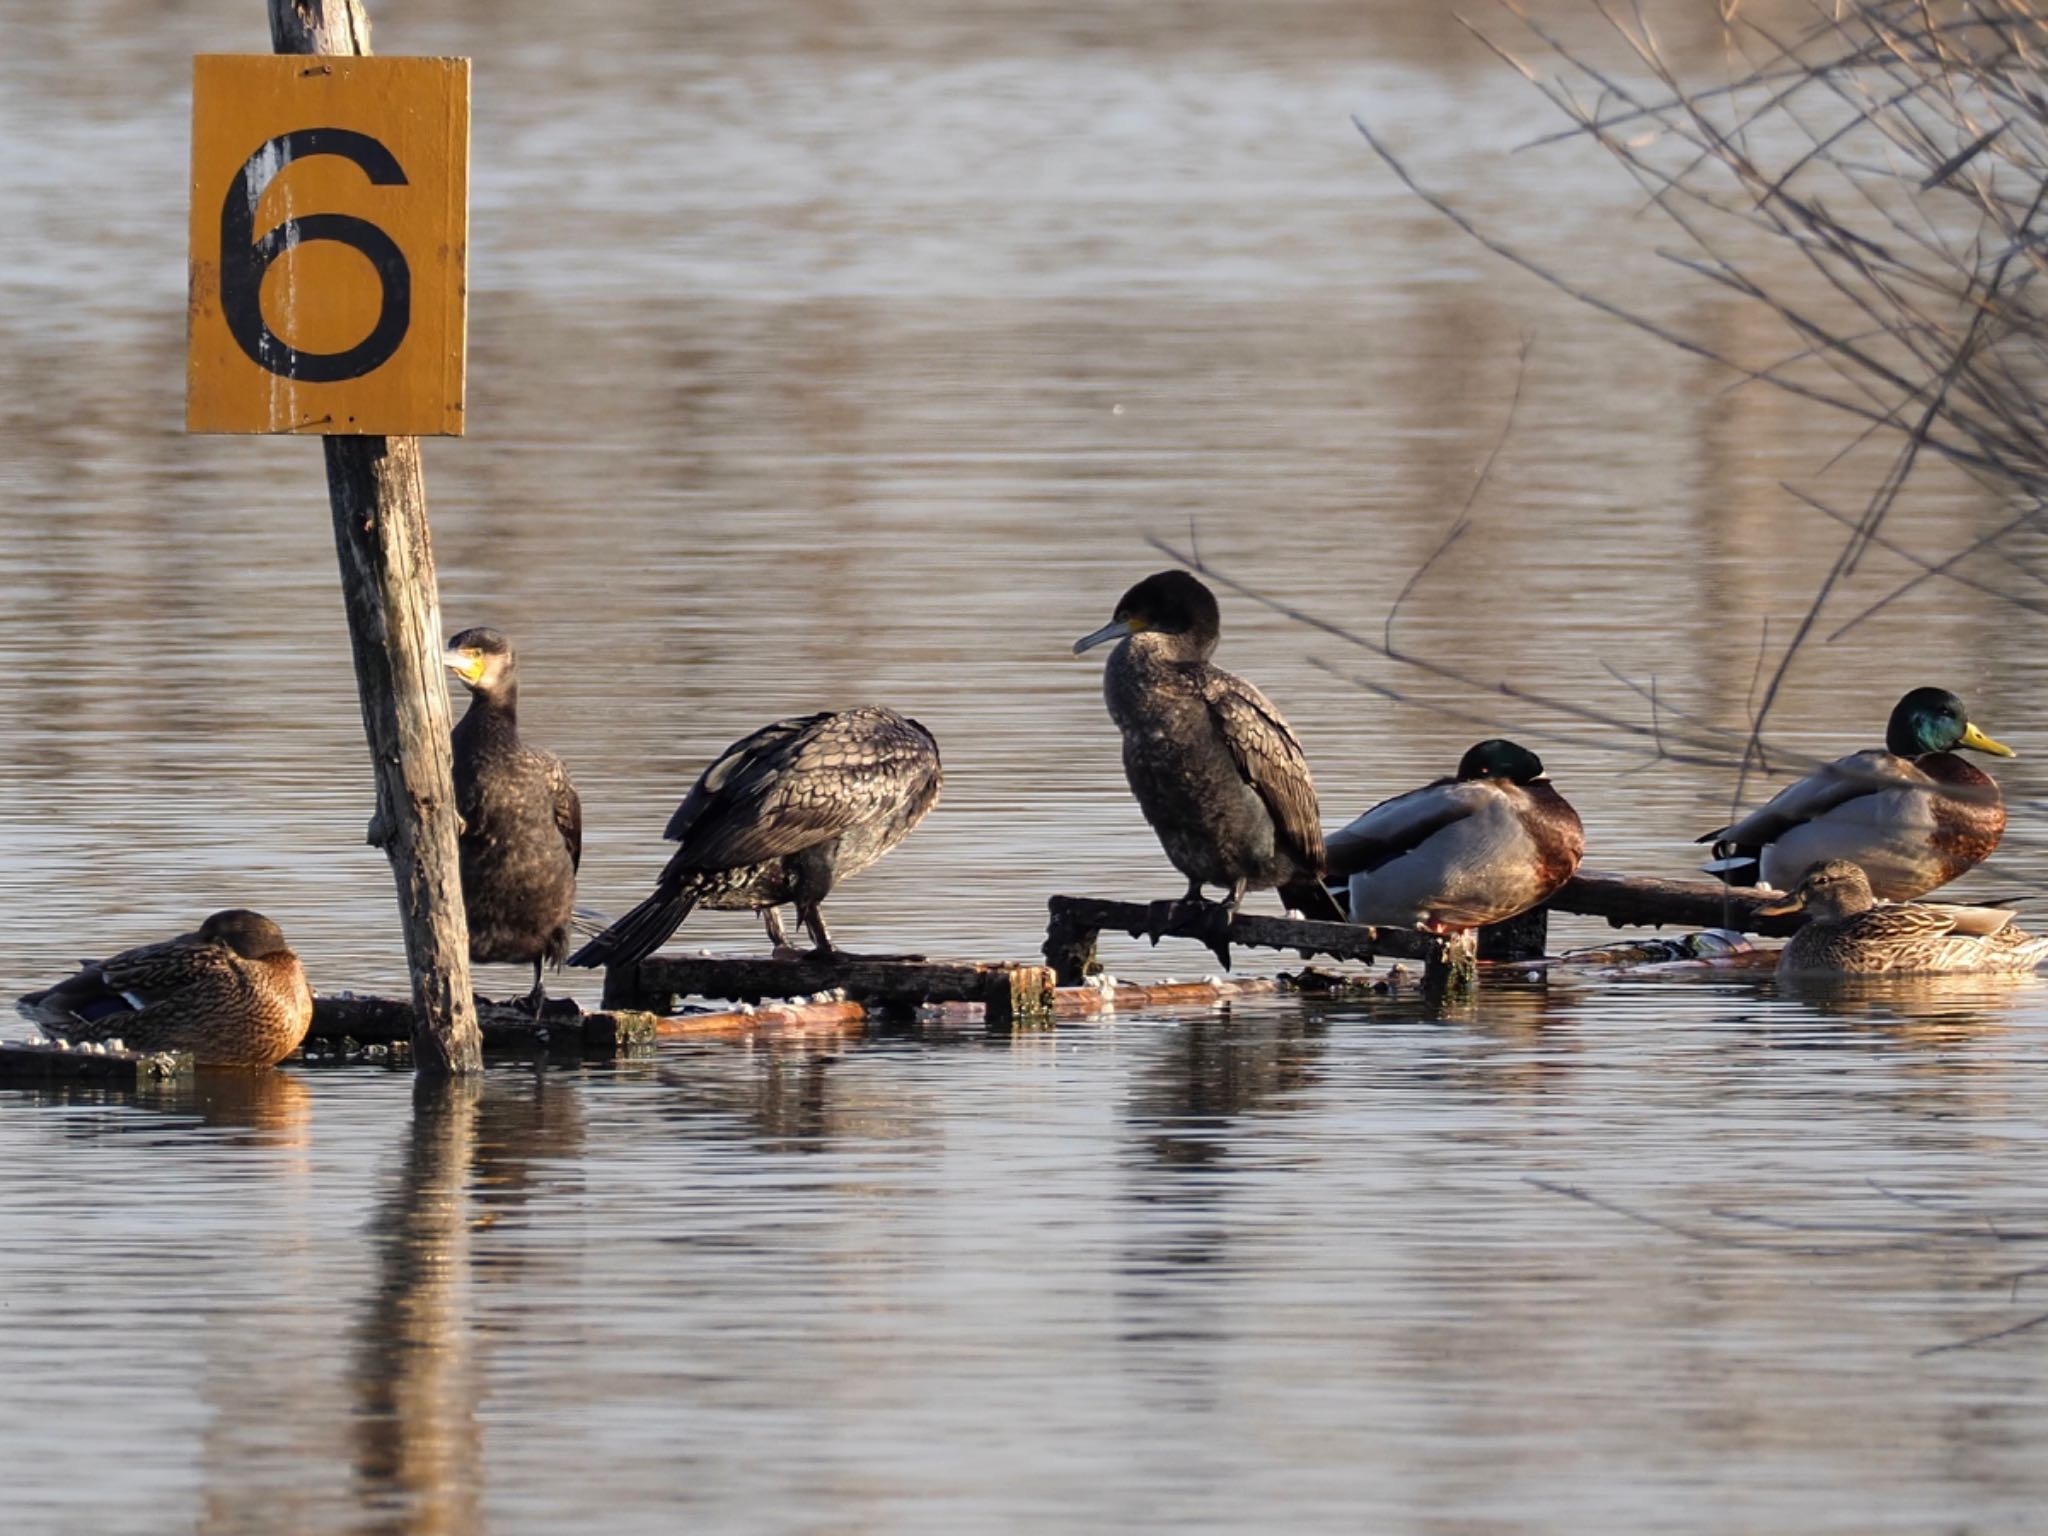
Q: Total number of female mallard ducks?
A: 2